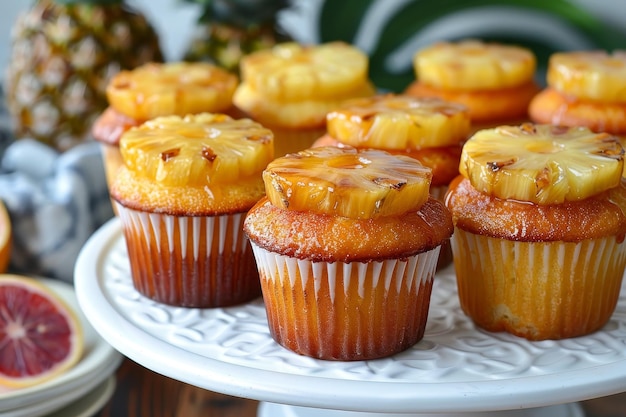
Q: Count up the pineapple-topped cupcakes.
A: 8